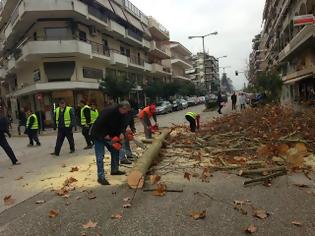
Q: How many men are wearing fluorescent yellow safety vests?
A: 5